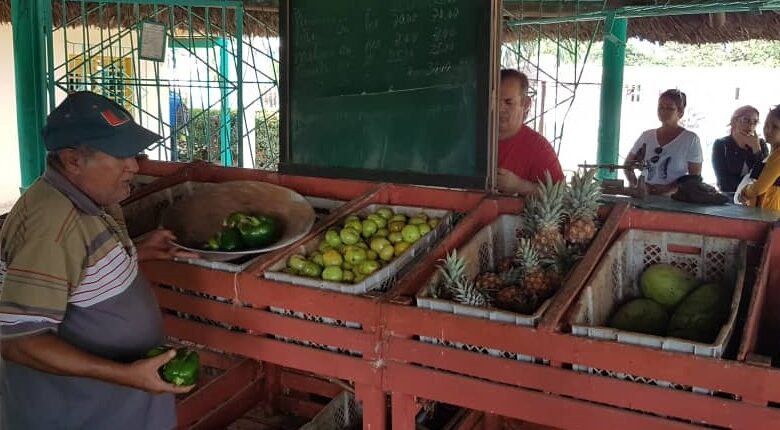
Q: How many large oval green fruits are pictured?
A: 3